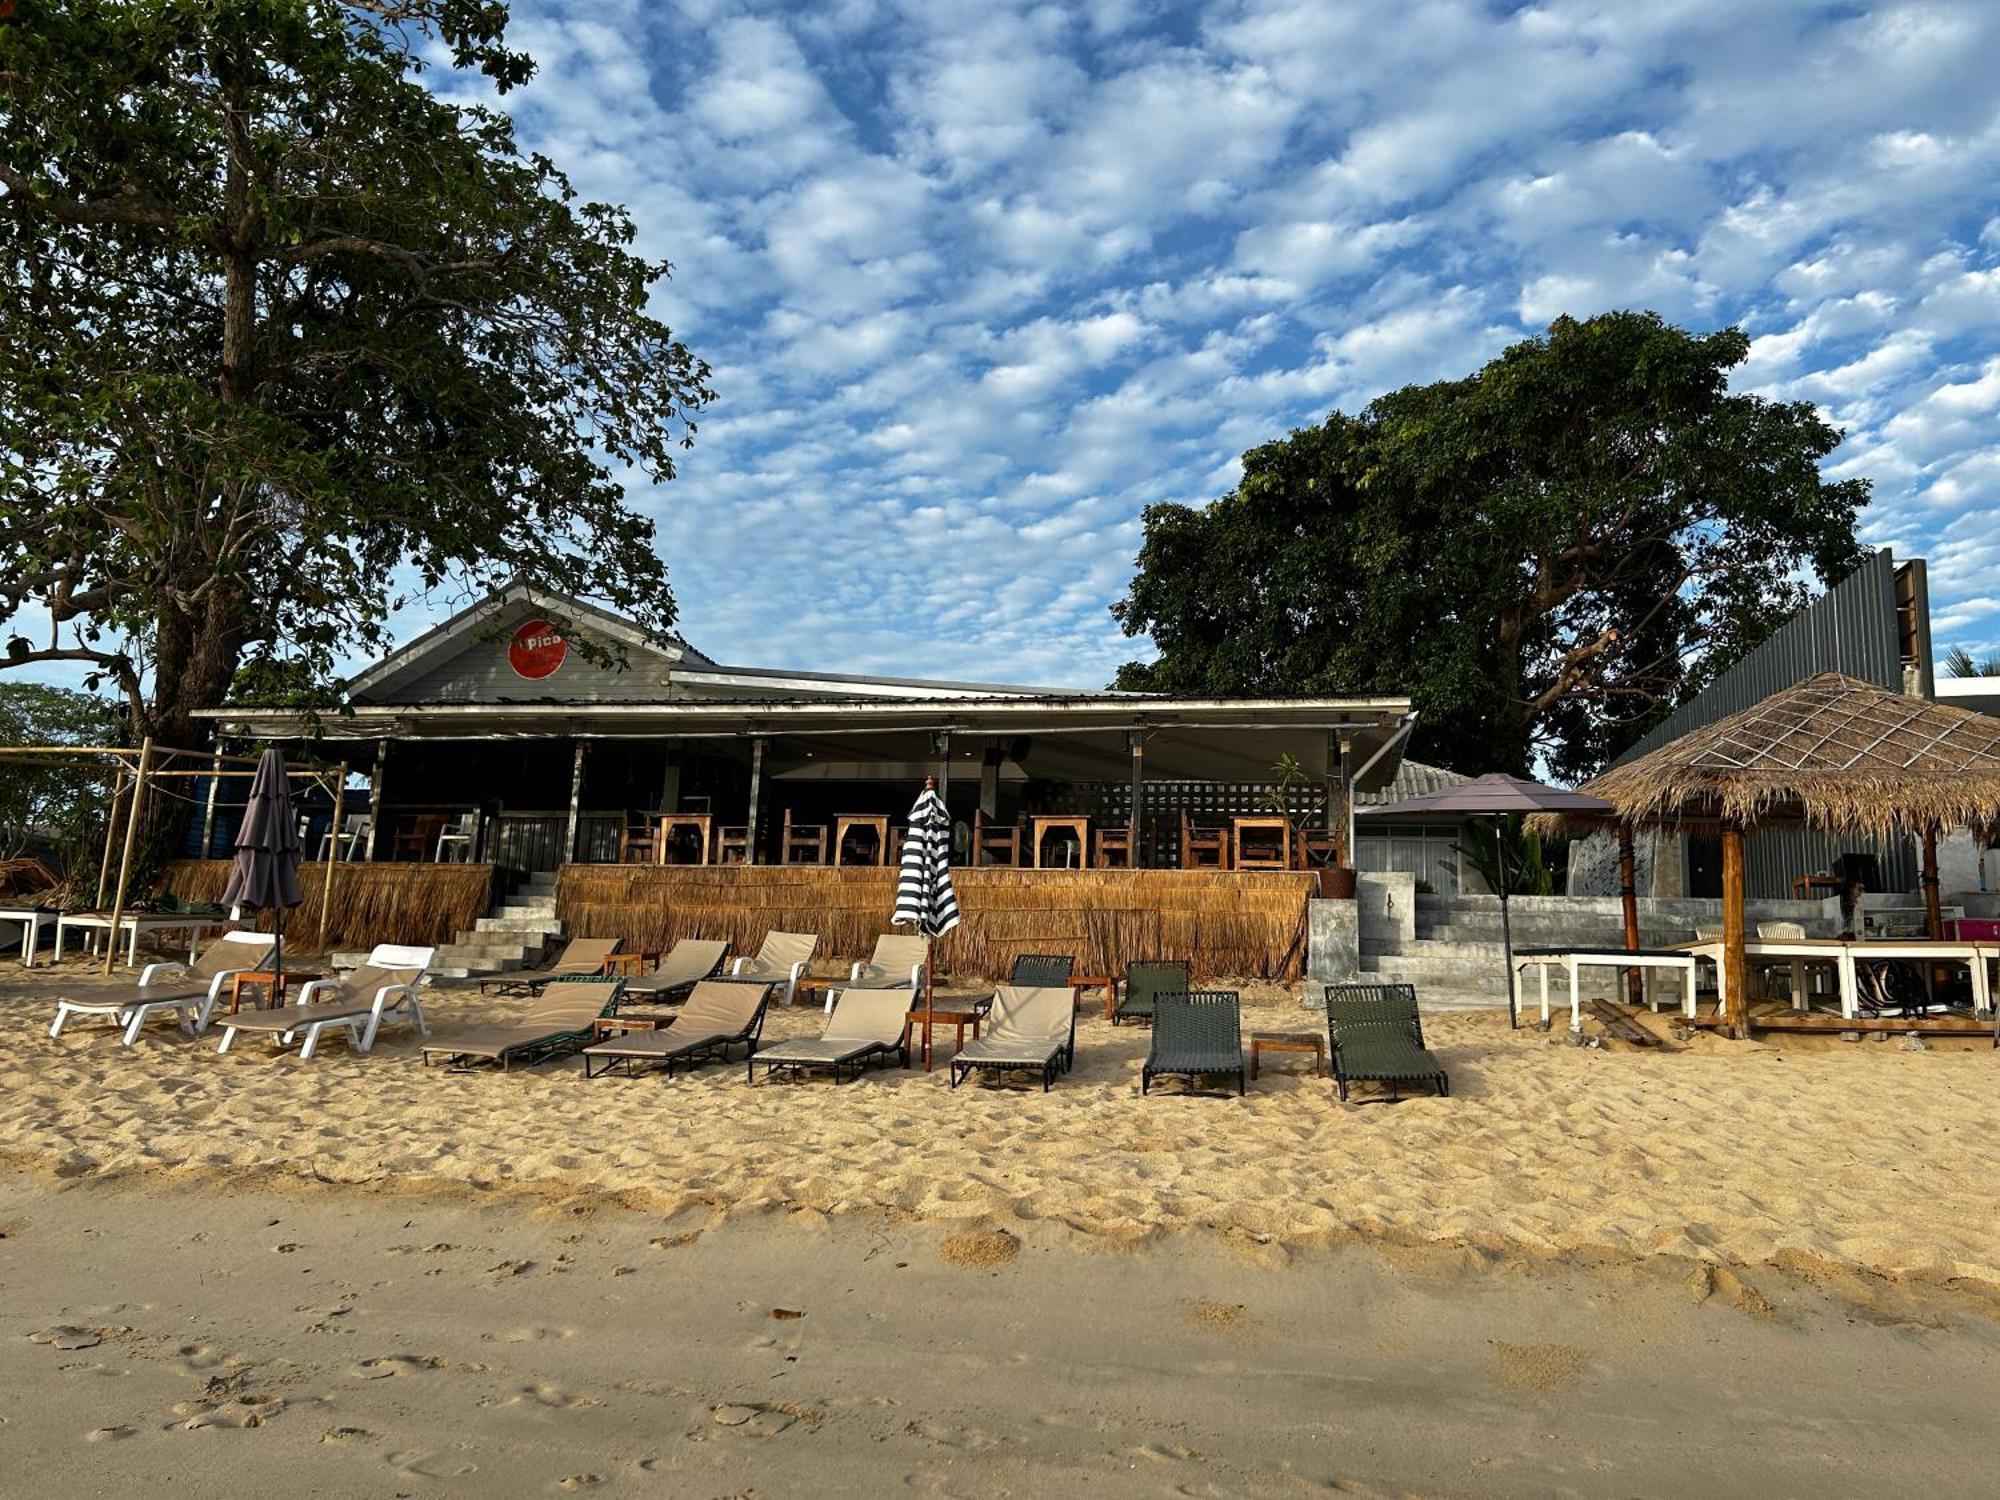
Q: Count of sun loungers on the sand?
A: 14